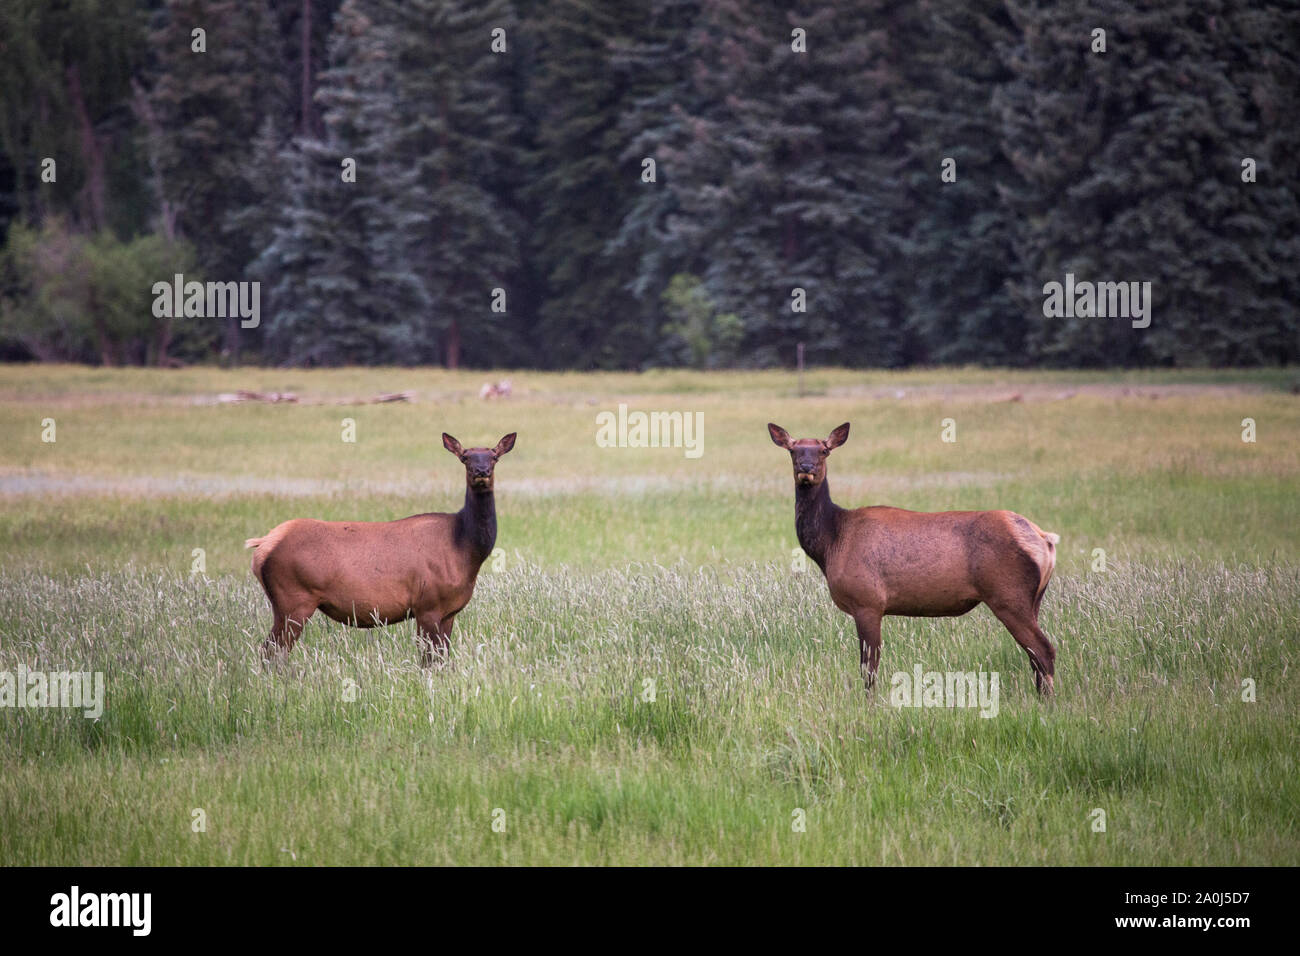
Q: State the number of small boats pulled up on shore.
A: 0